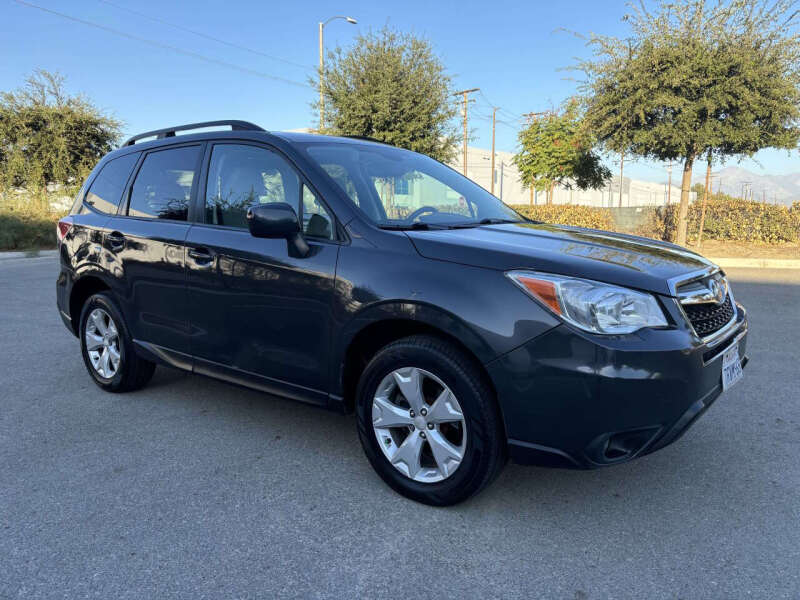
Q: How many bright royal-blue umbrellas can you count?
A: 0